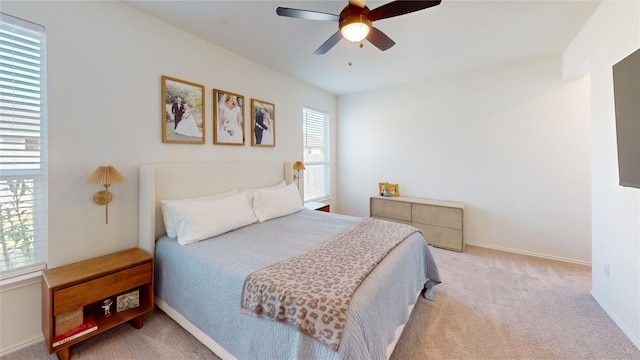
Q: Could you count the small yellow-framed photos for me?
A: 2